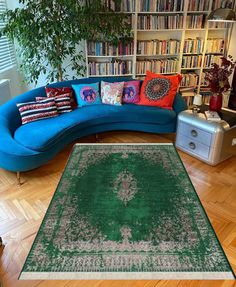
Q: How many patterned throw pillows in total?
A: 7